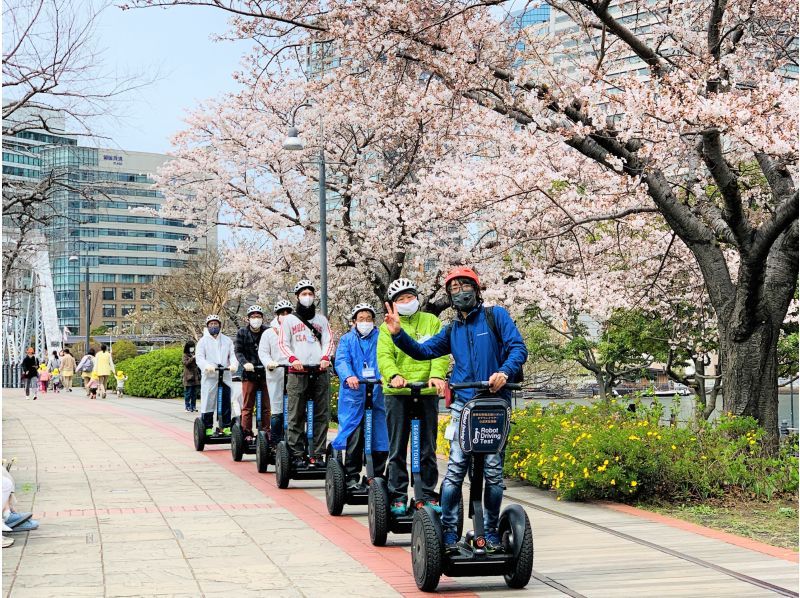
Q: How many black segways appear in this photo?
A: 7